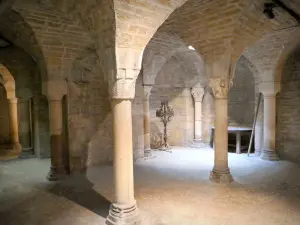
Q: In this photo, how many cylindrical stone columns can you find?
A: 7